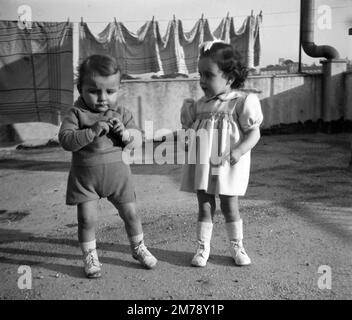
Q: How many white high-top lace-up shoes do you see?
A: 4